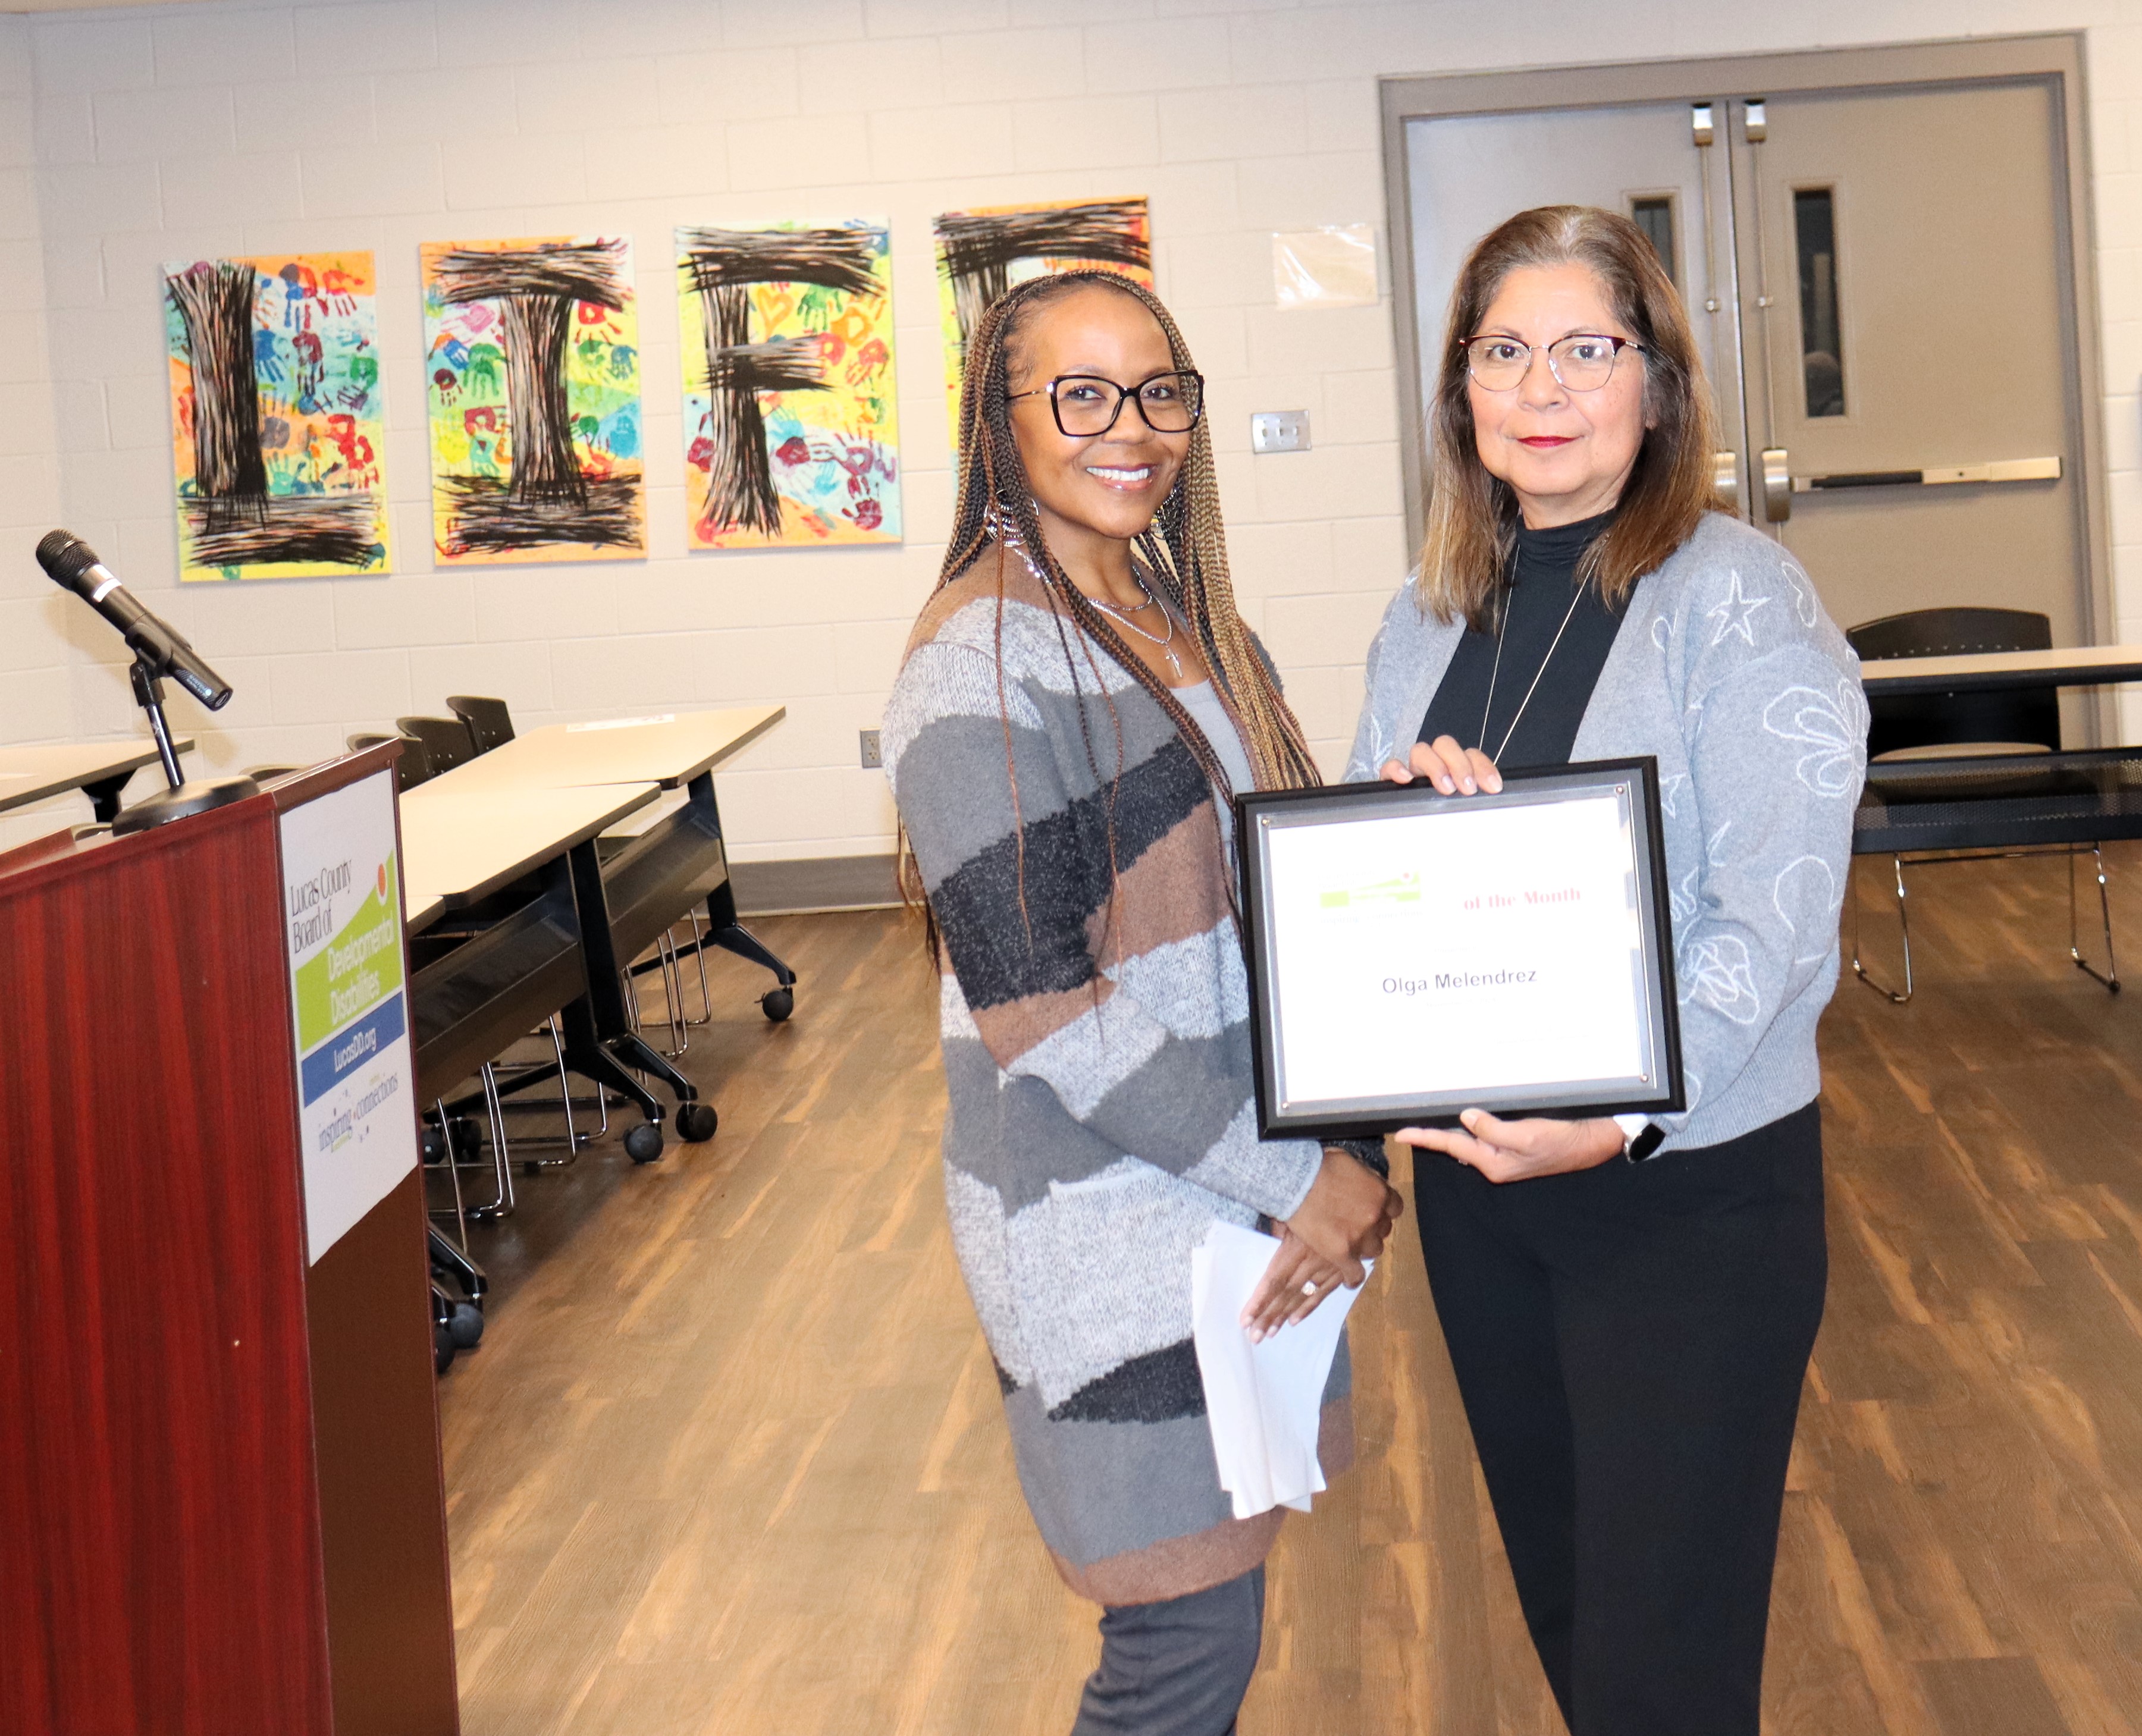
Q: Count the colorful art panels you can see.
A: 4